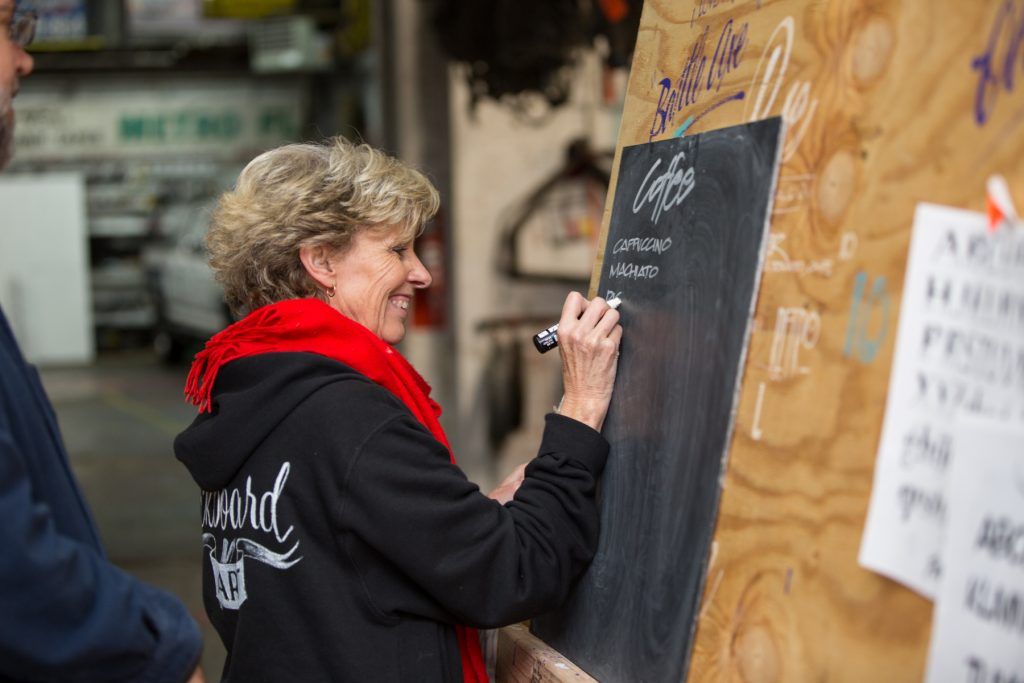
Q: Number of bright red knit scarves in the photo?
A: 1